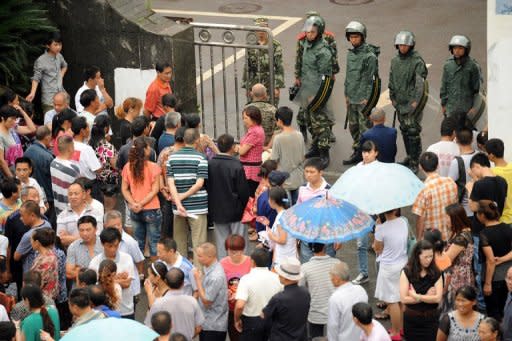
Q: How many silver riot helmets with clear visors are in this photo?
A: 4